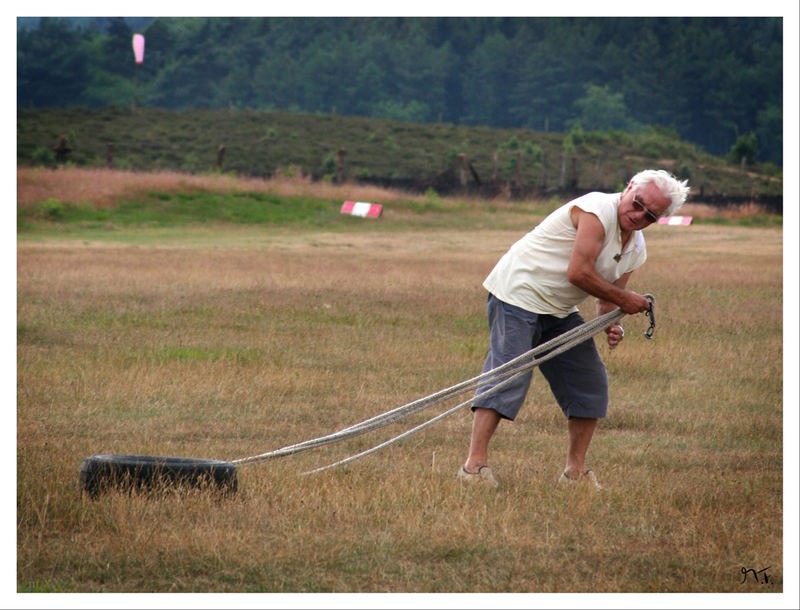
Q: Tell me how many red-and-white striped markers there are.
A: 2